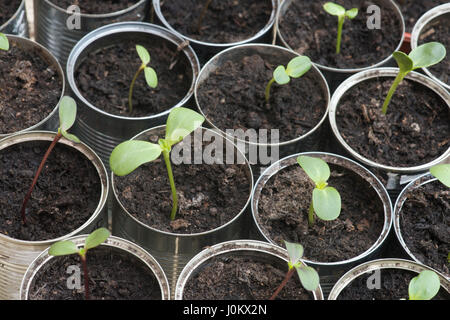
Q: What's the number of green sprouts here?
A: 12